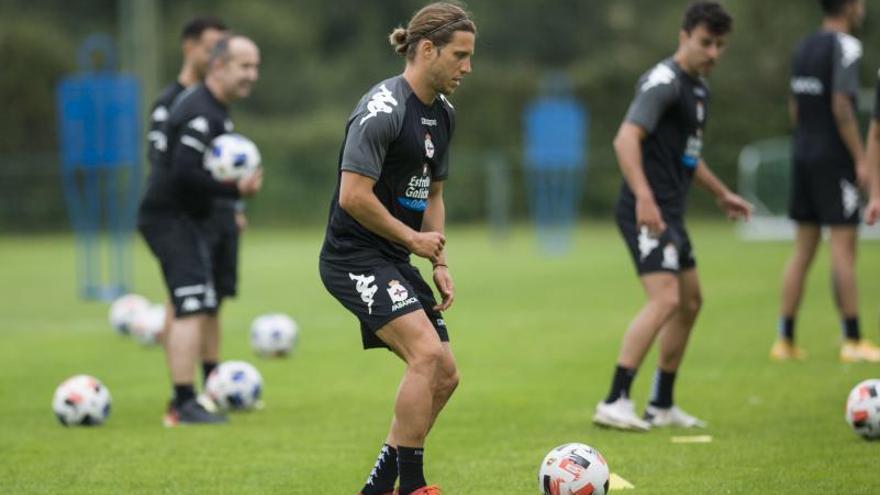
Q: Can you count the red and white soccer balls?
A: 3